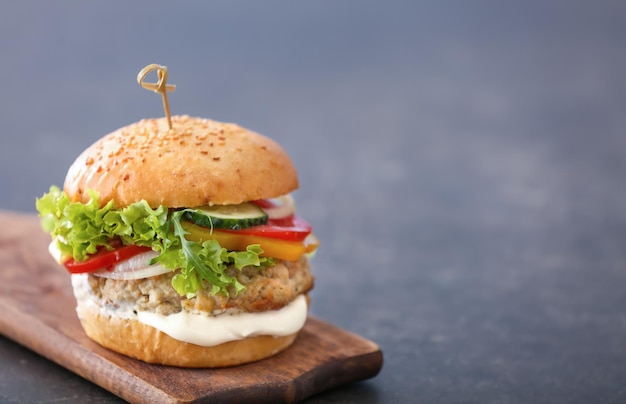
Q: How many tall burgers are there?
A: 1